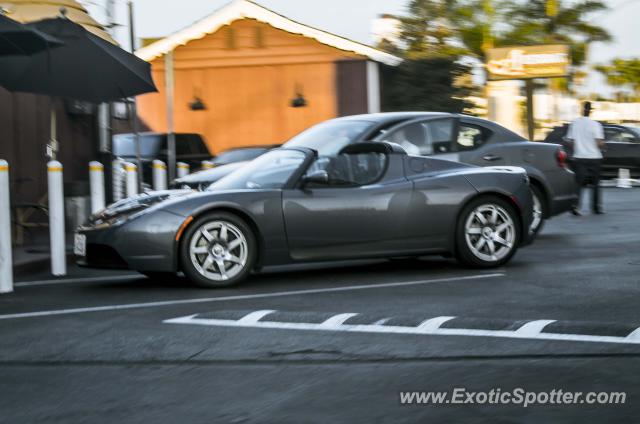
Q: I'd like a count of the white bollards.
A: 7